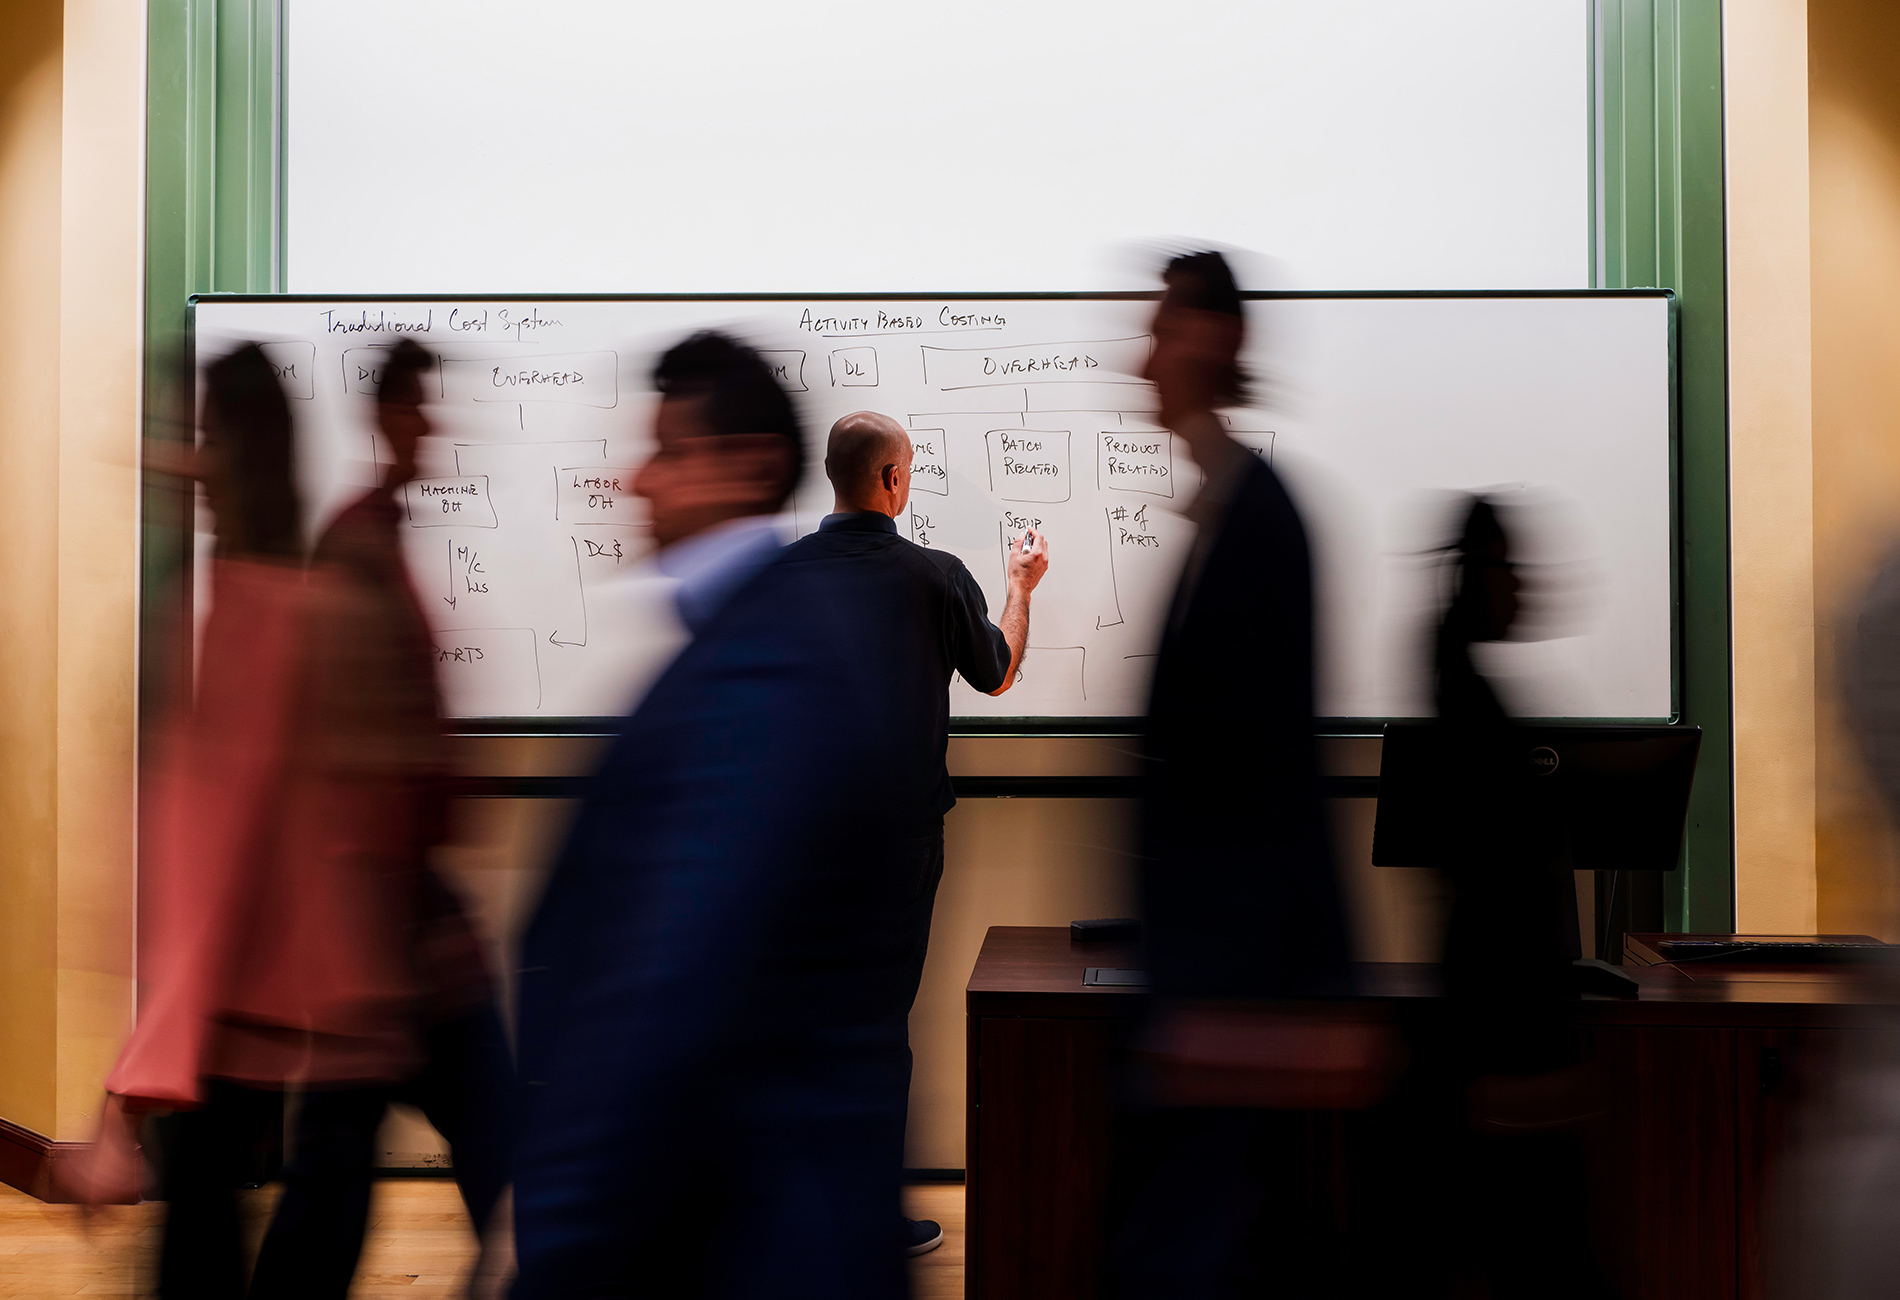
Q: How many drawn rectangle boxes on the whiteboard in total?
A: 14